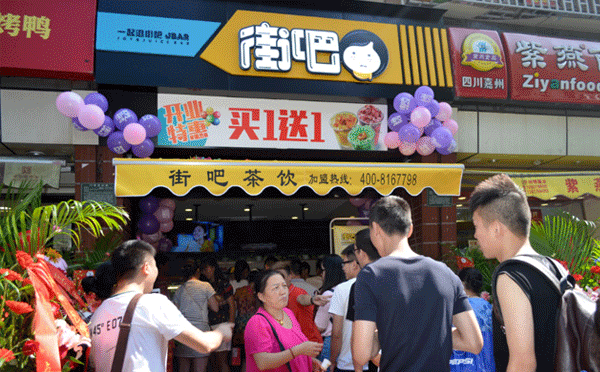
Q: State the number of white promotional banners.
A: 1